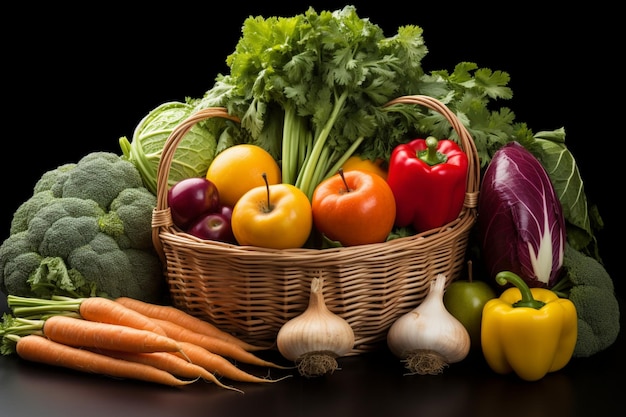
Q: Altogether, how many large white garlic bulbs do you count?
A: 2